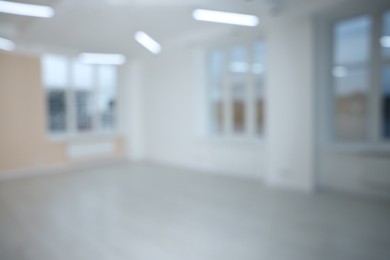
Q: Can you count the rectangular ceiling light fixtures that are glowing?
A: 5